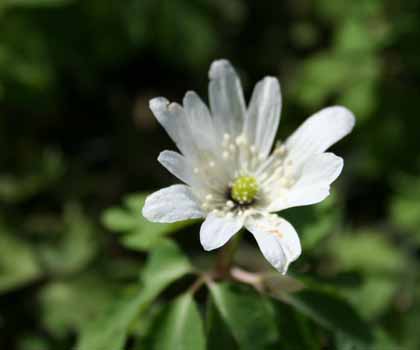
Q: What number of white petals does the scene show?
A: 10